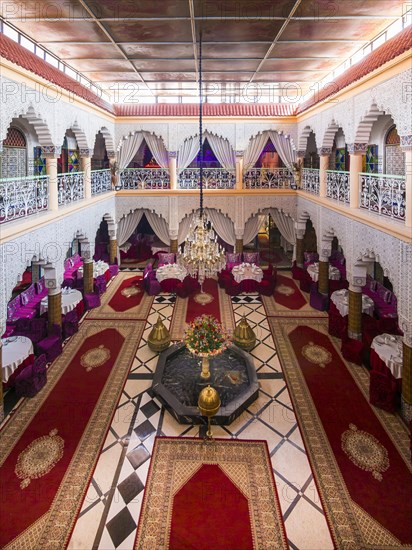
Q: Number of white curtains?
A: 12